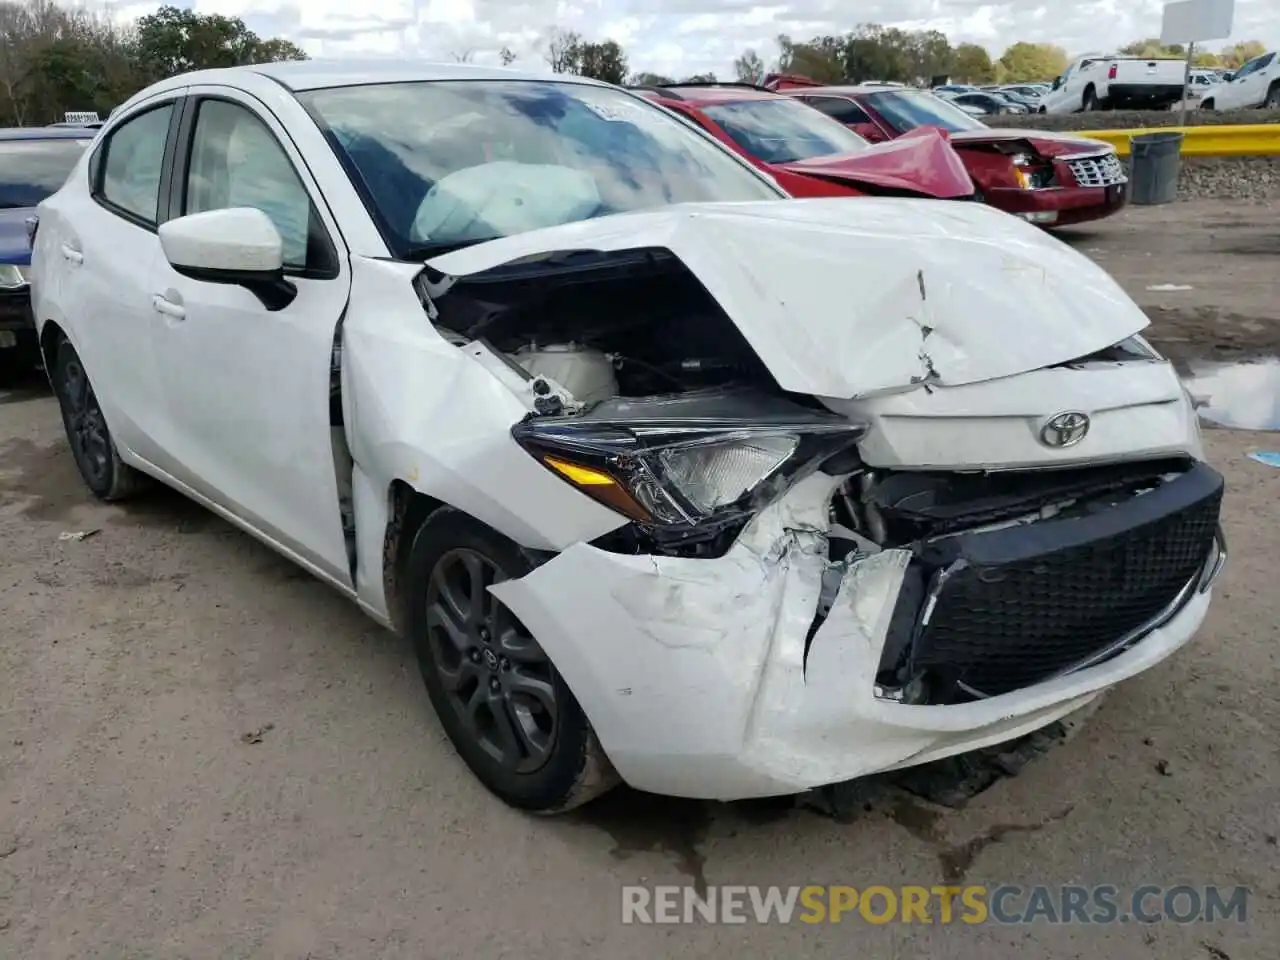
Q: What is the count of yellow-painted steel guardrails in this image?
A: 1